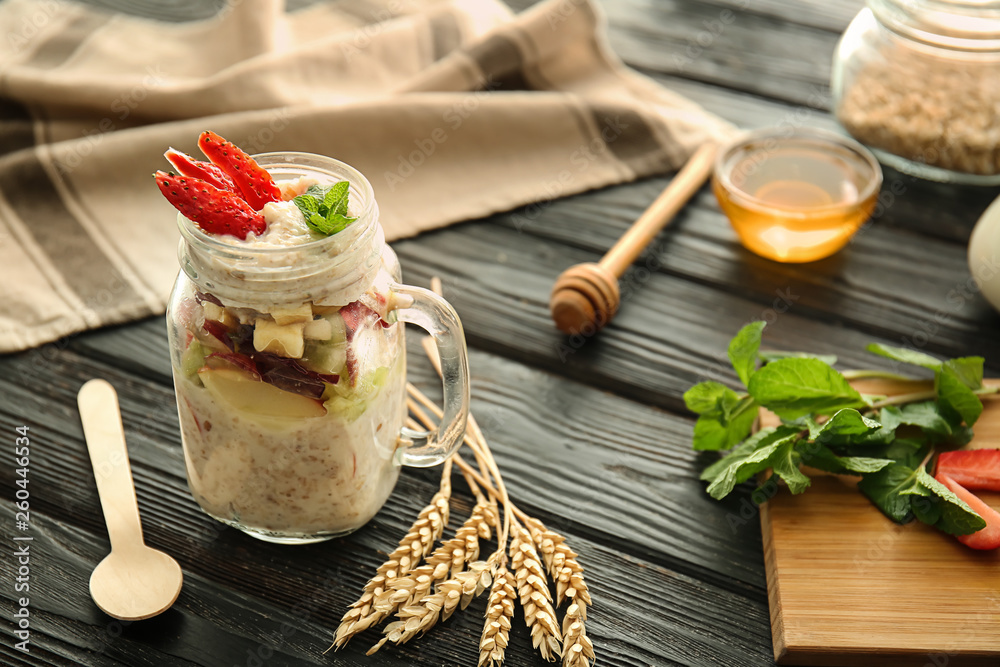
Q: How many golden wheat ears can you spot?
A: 6